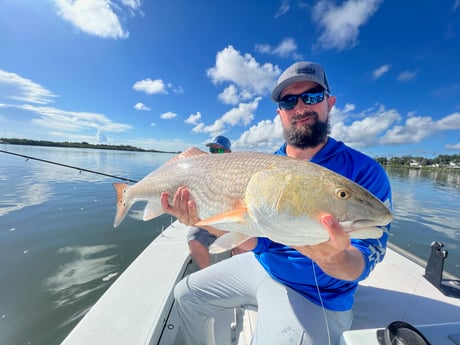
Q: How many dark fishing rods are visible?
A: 1